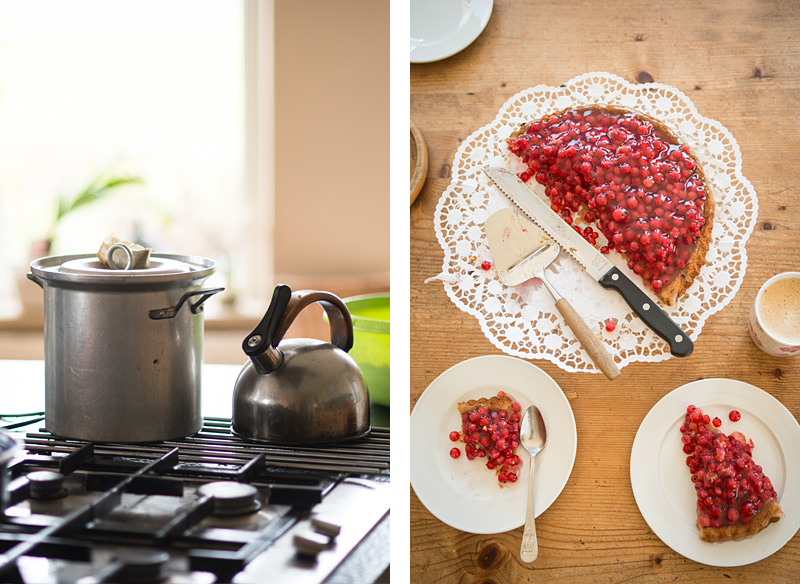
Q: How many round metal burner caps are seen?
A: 3